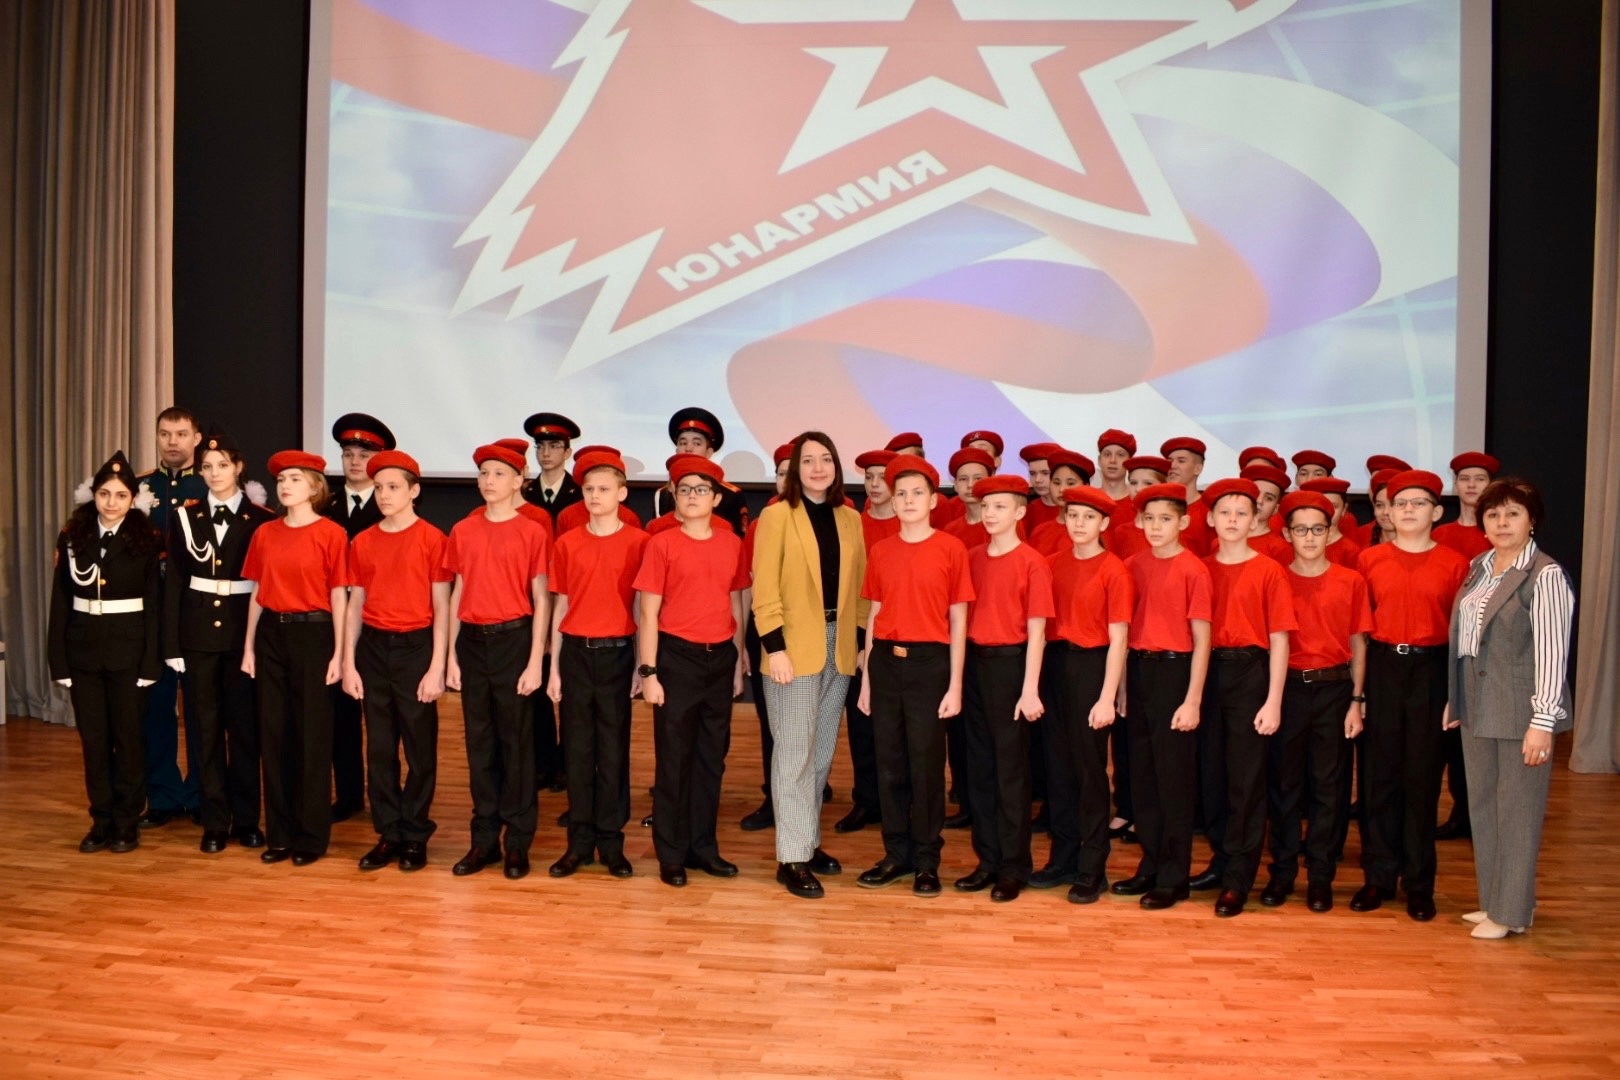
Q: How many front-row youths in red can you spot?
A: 12